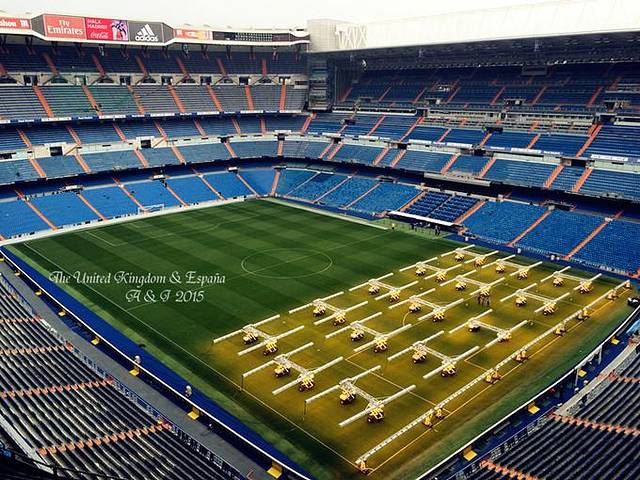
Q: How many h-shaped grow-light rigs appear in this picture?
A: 15